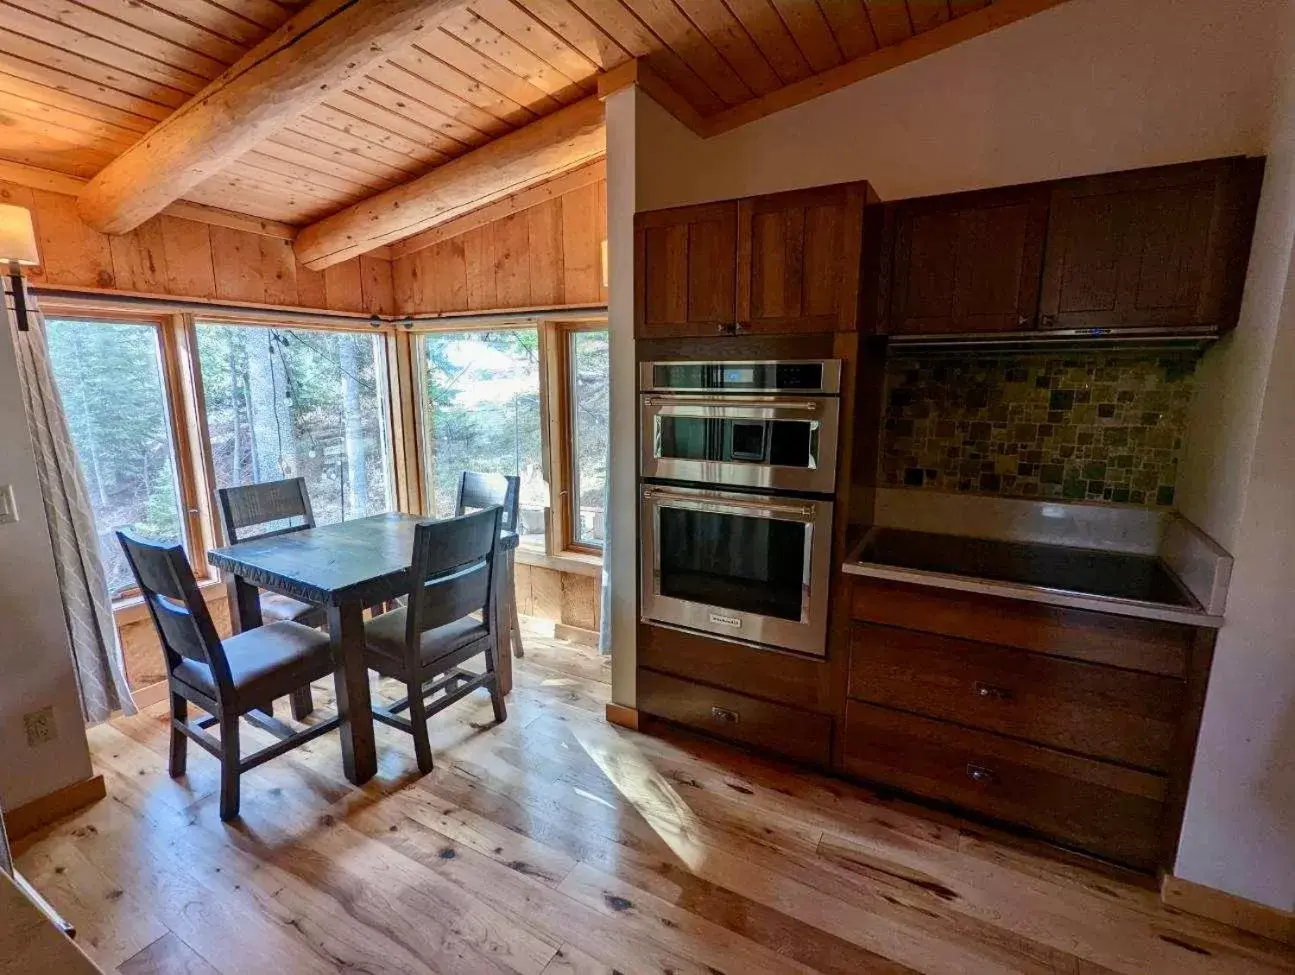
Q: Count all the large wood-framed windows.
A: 4